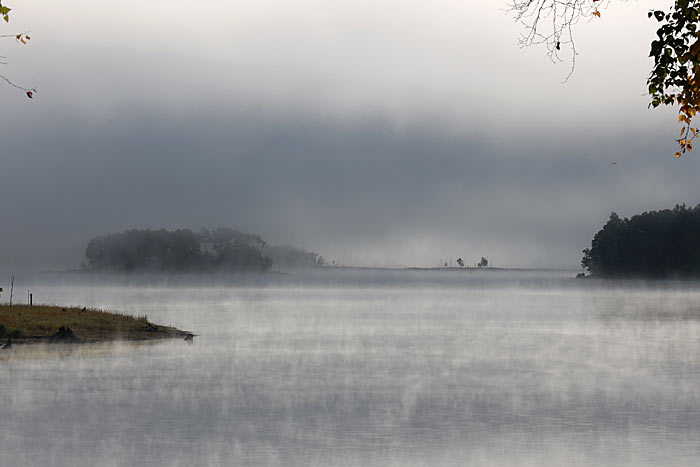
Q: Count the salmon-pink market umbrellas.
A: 0